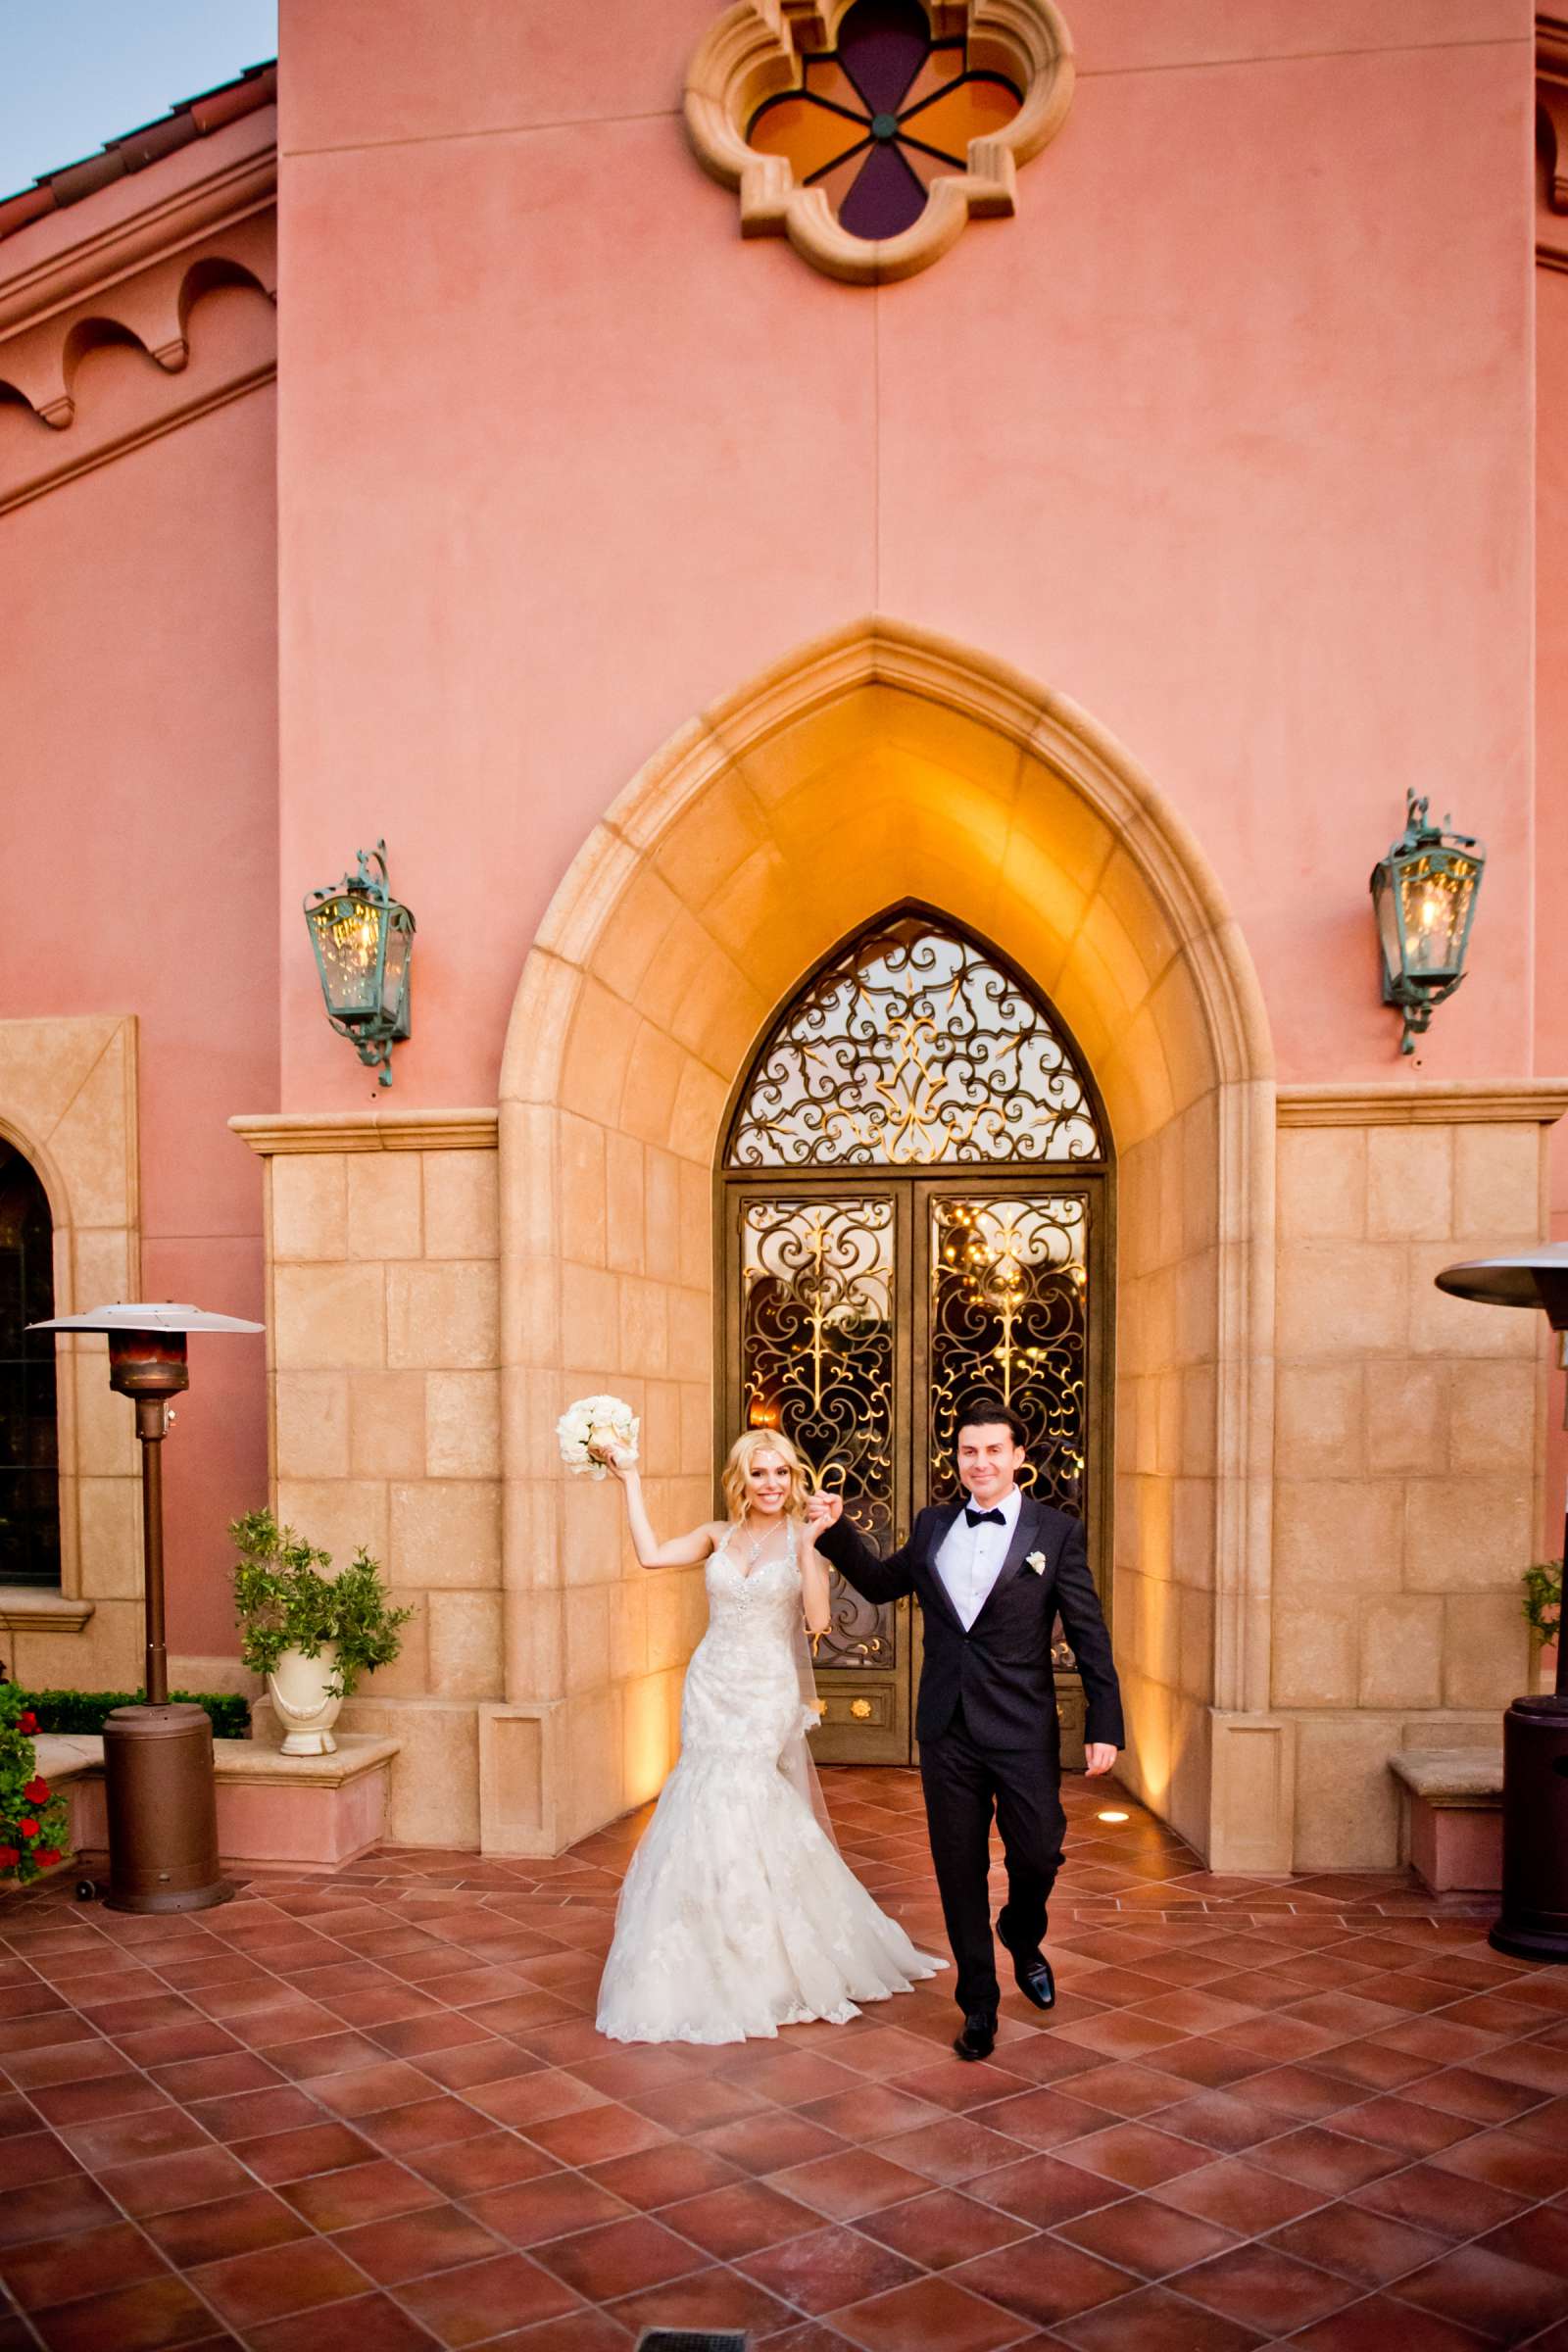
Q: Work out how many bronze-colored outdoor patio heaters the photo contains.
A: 2